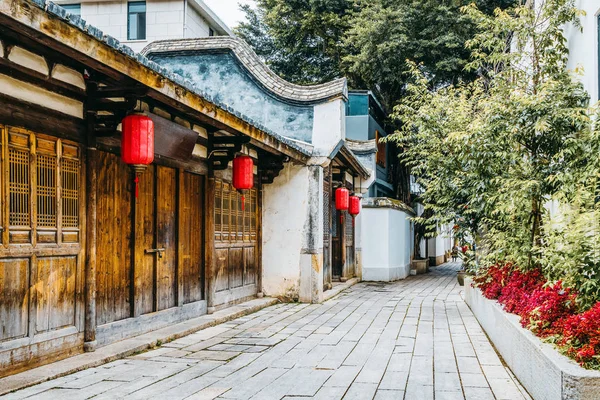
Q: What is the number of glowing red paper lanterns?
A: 4